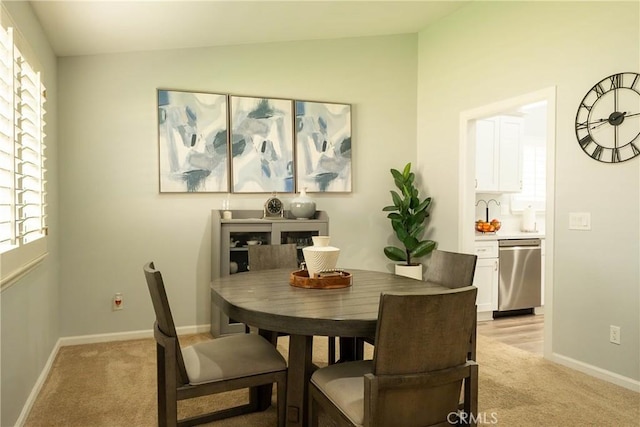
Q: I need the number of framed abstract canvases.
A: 3